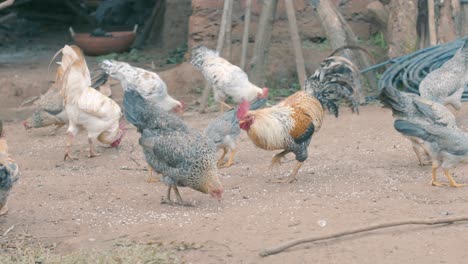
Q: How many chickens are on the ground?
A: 11